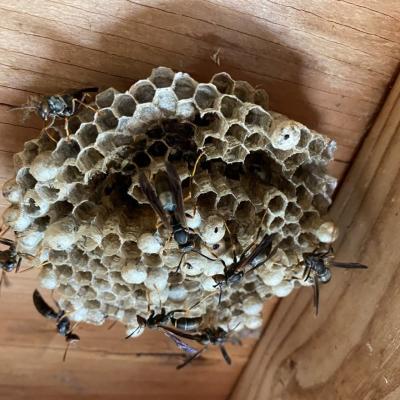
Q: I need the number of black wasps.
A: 8